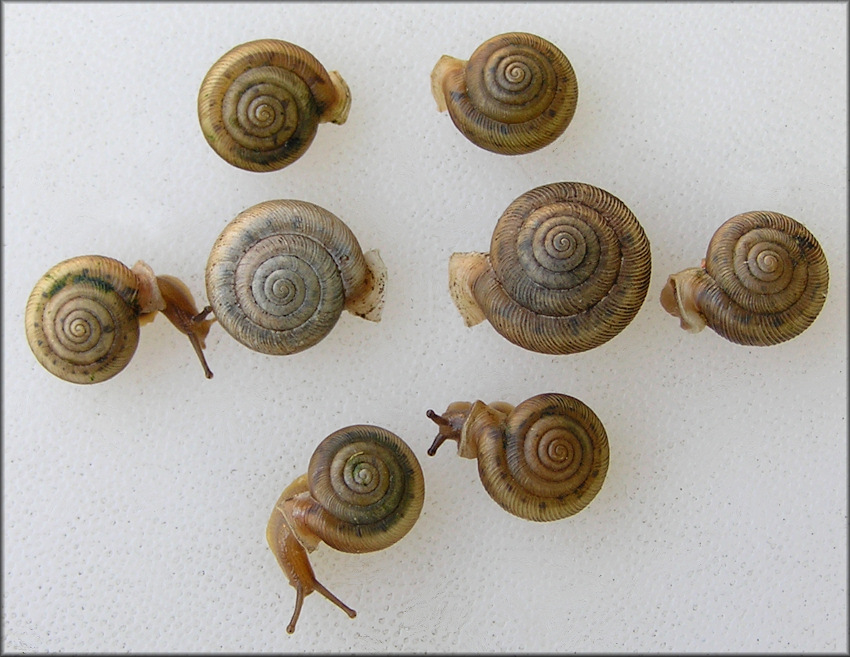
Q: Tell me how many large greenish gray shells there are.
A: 1